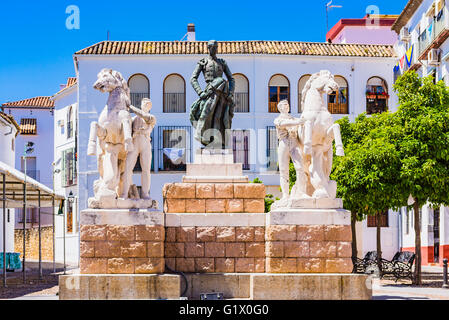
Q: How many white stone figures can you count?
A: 4